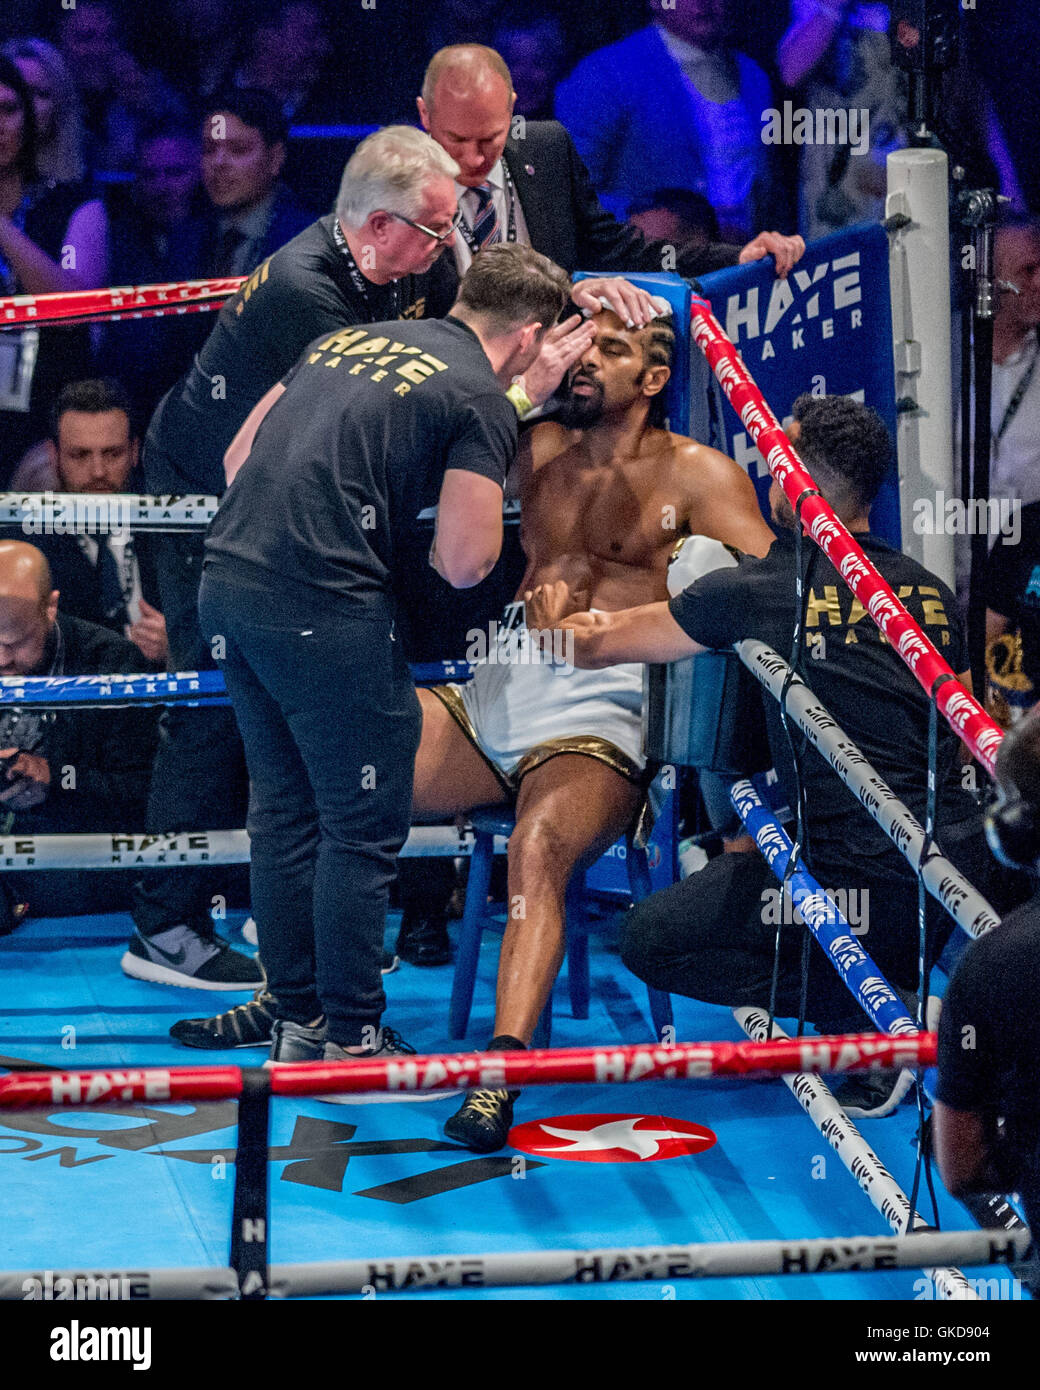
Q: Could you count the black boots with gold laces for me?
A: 2